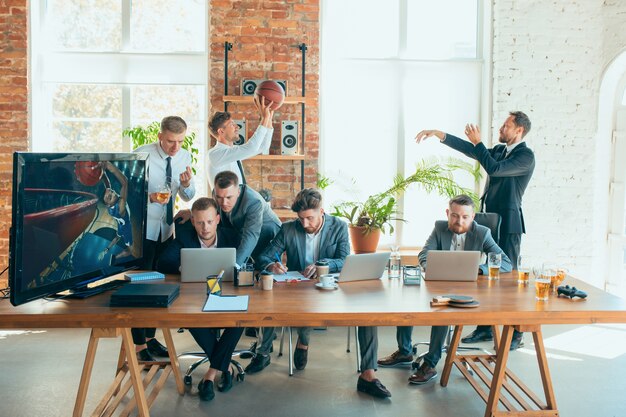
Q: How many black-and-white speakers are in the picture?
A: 3